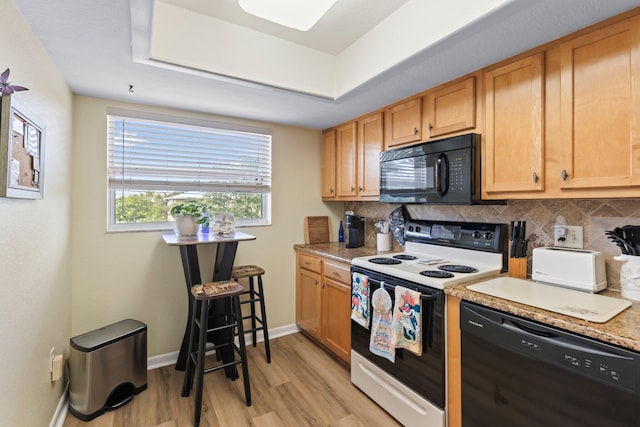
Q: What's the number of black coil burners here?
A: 4